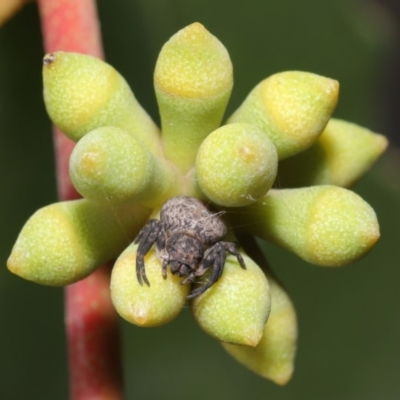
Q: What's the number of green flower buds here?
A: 11